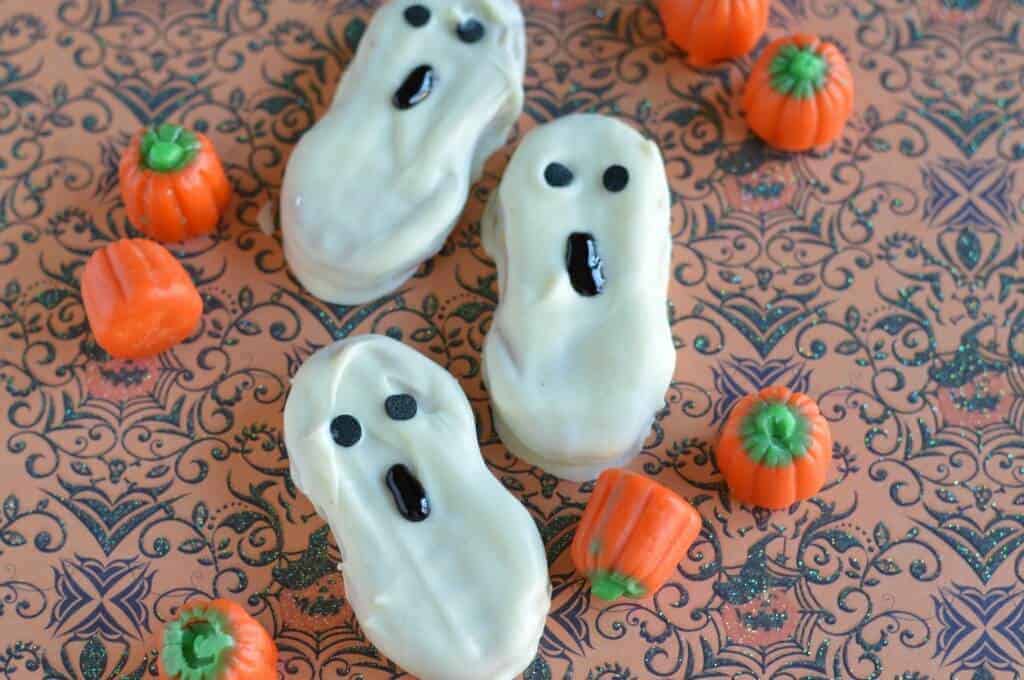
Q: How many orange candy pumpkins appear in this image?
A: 7